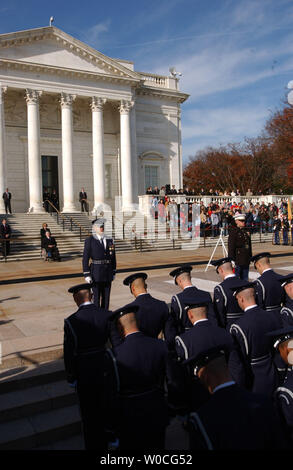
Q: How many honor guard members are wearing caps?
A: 13